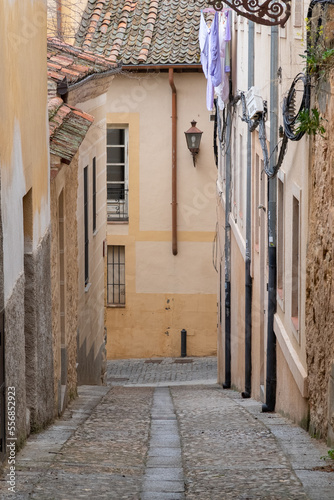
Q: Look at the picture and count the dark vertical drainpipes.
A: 3